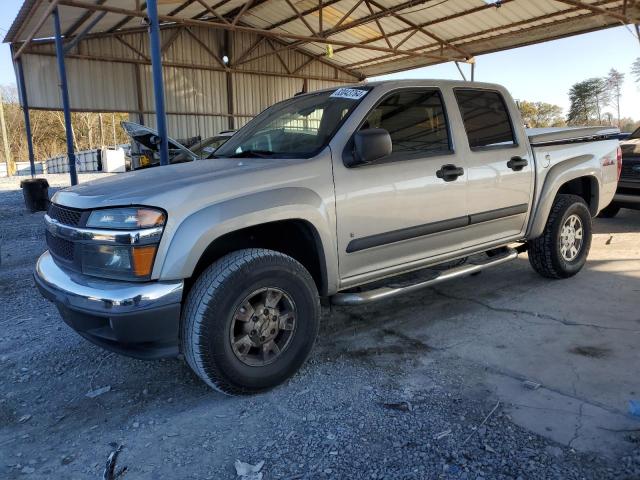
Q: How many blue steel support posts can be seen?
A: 3